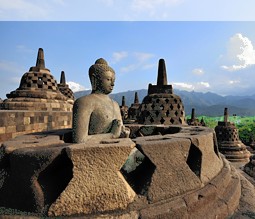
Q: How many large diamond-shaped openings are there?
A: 3